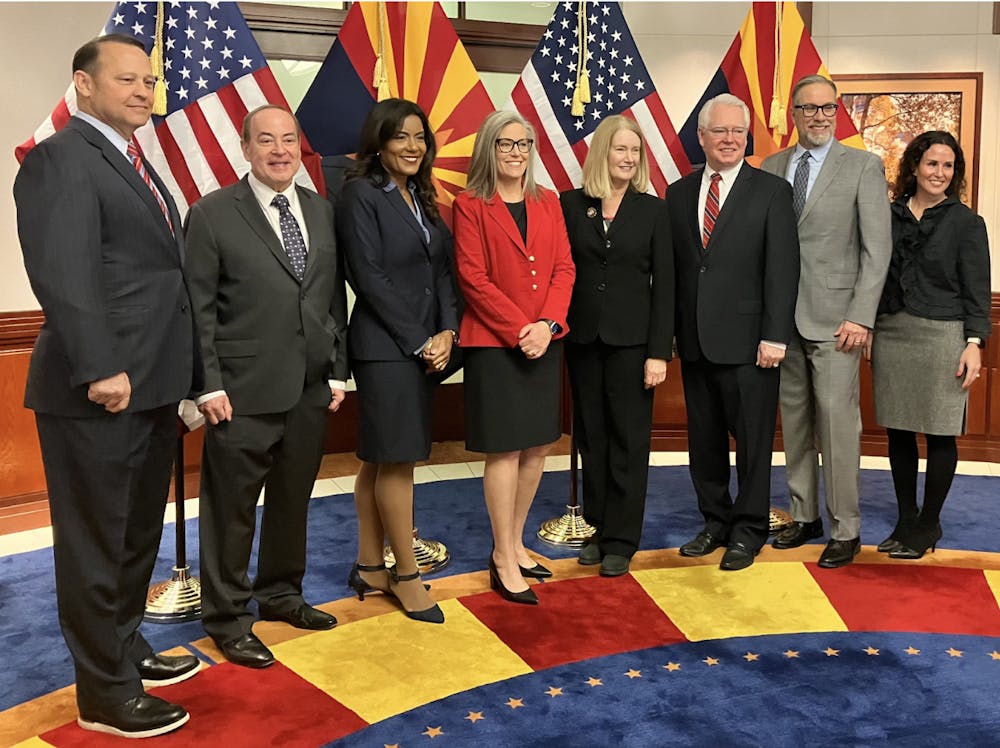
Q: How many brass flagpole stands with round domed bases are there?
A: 4